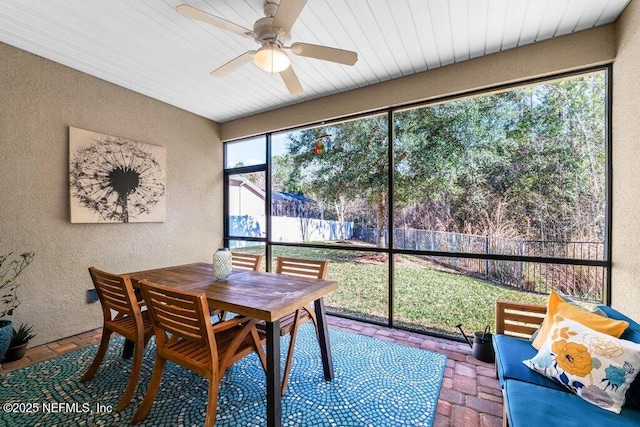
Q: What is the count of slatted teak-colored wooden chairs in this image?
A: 4